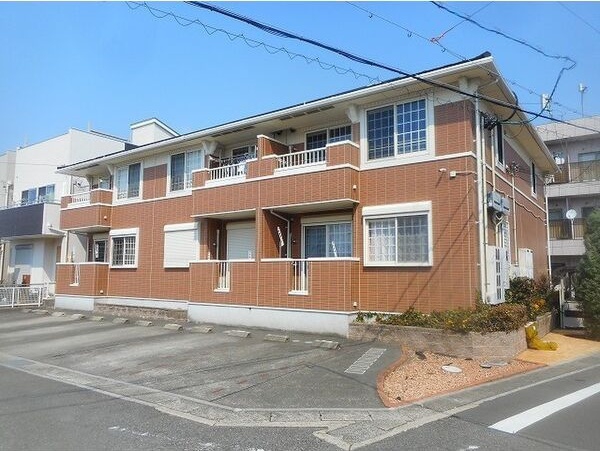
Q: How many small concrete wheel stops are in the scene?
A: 12